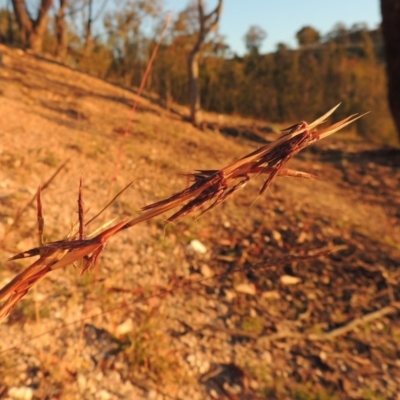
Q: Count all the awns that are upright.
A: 2